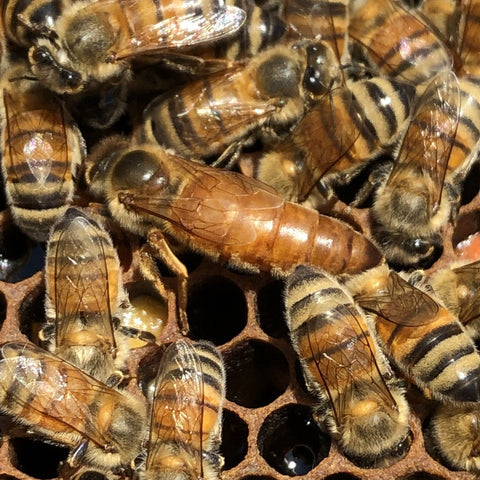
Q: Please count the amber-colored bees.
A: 1